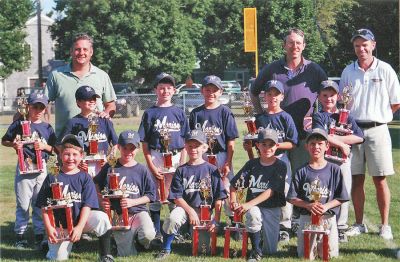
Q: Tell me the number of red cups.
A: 11